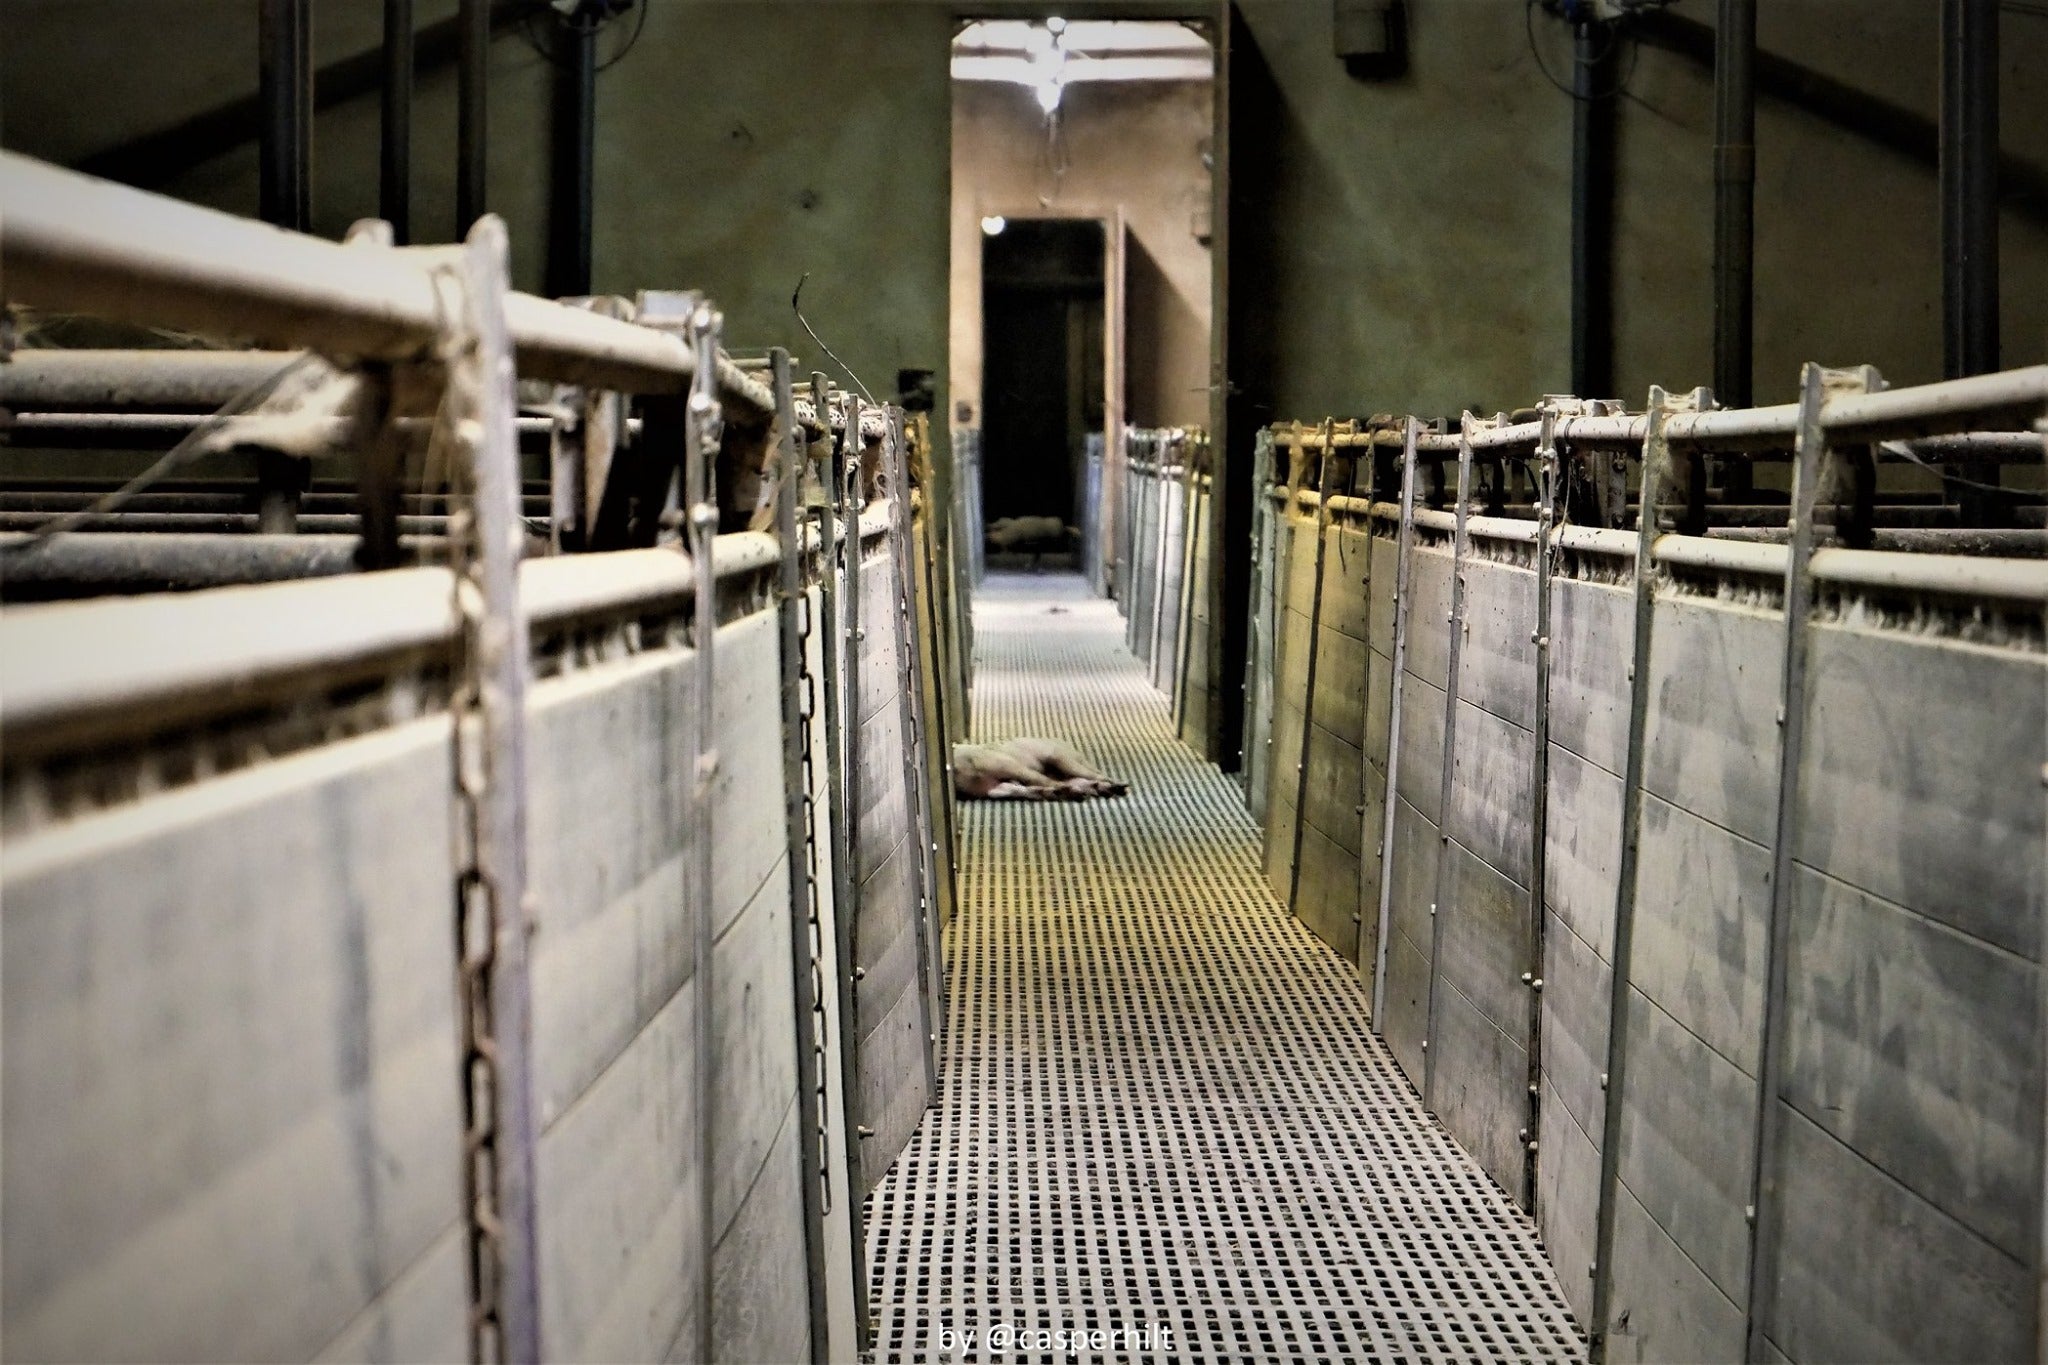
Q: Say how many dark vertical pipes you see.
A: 7